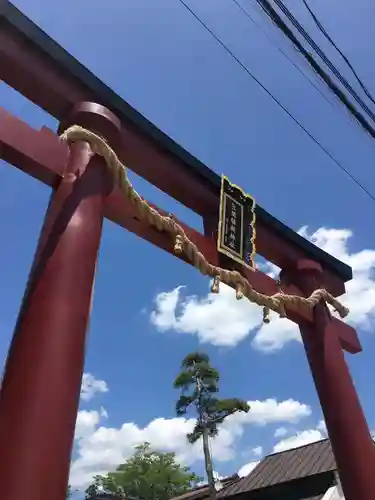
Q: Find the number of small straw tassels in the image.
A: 5